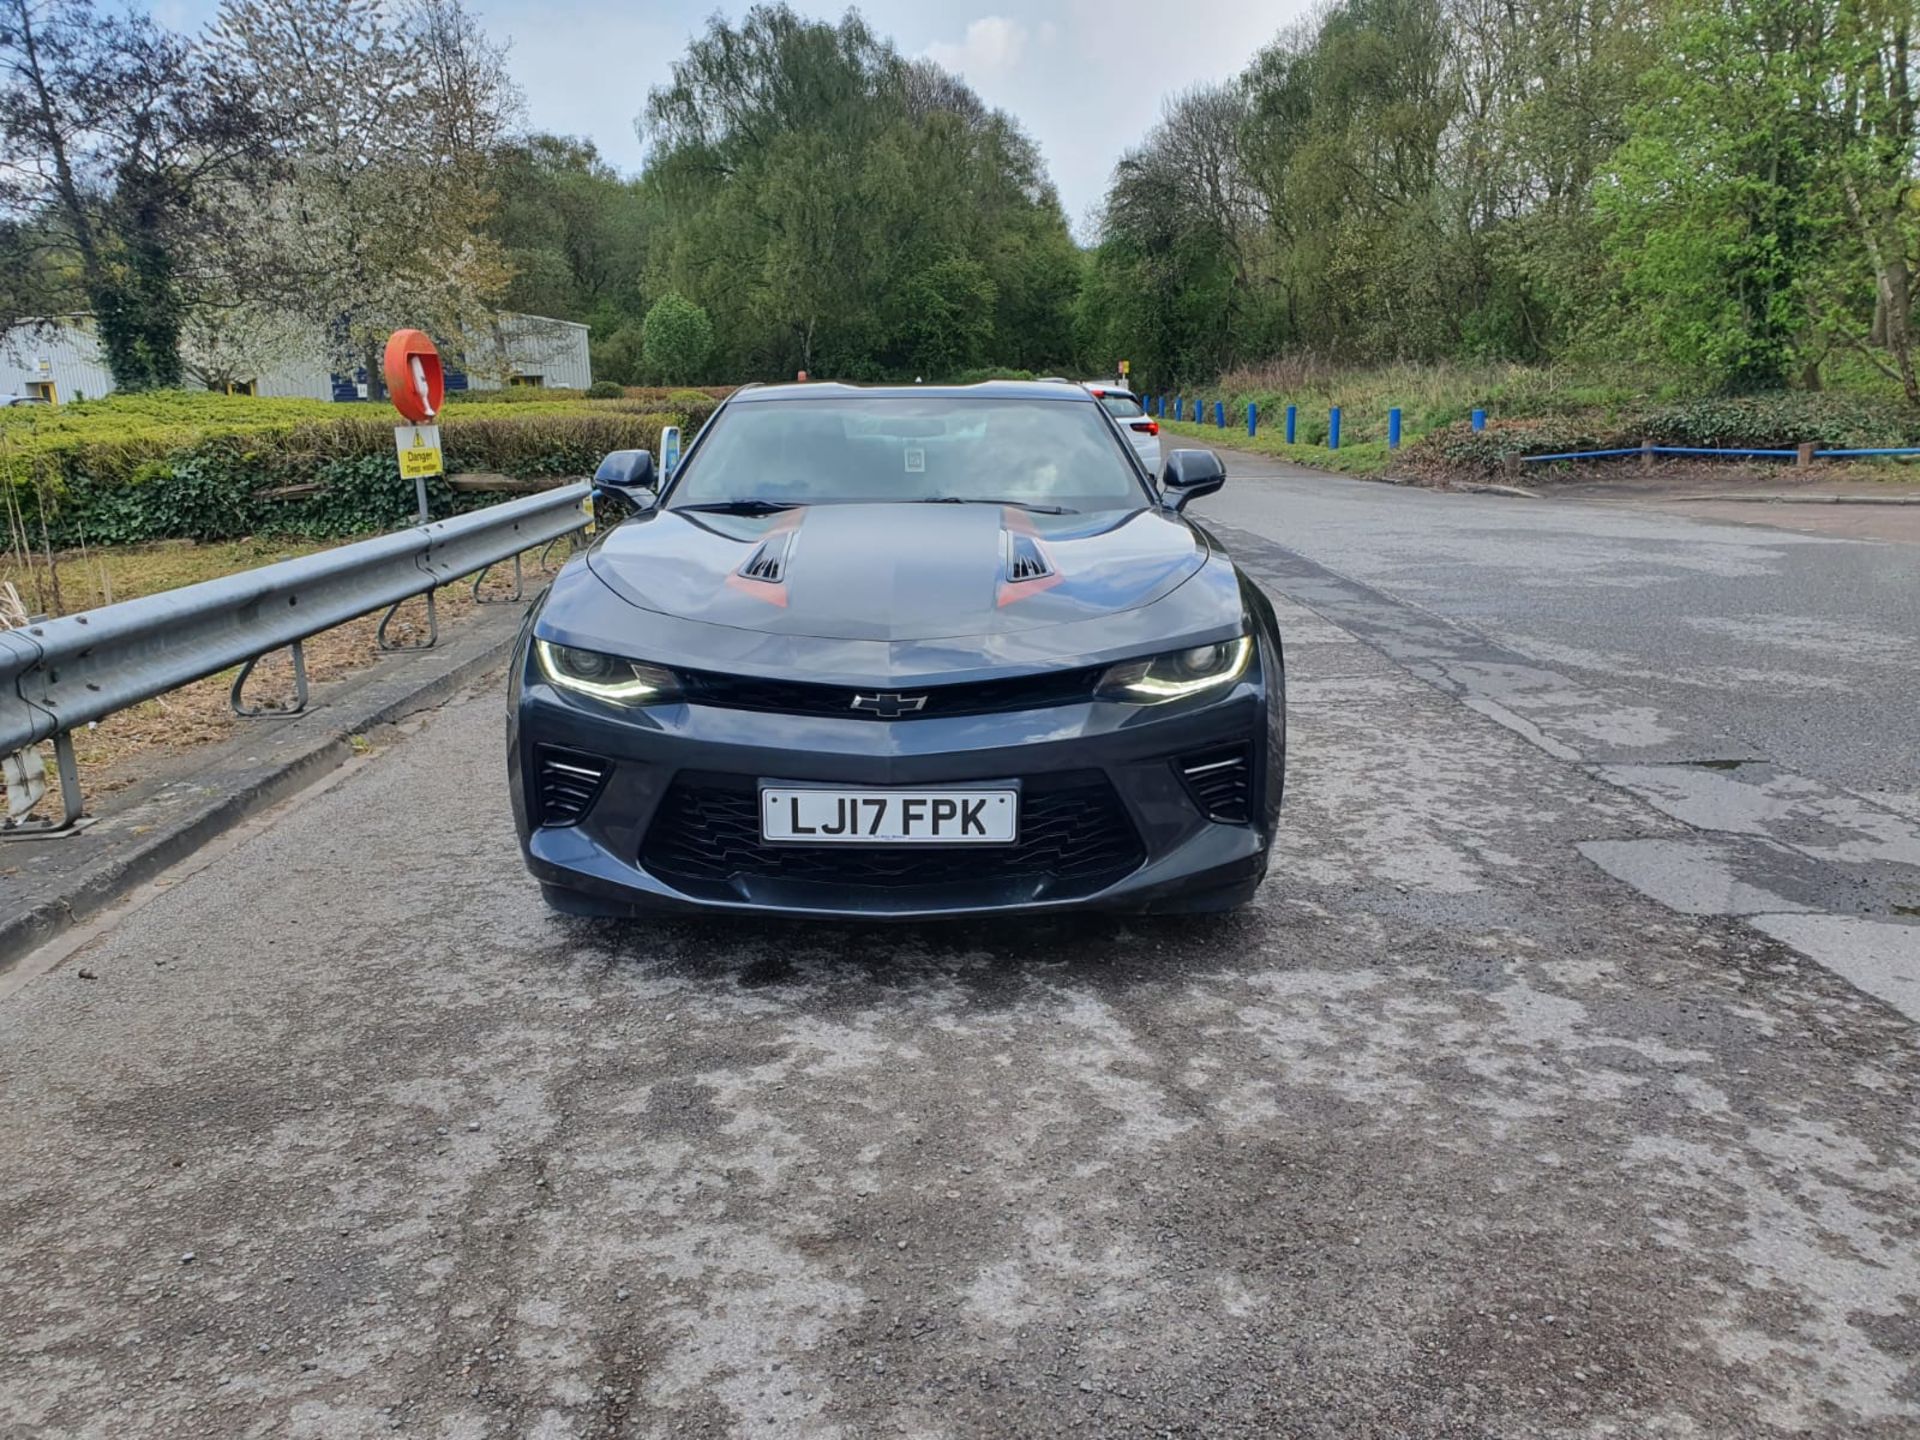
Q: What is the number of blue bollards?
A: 10